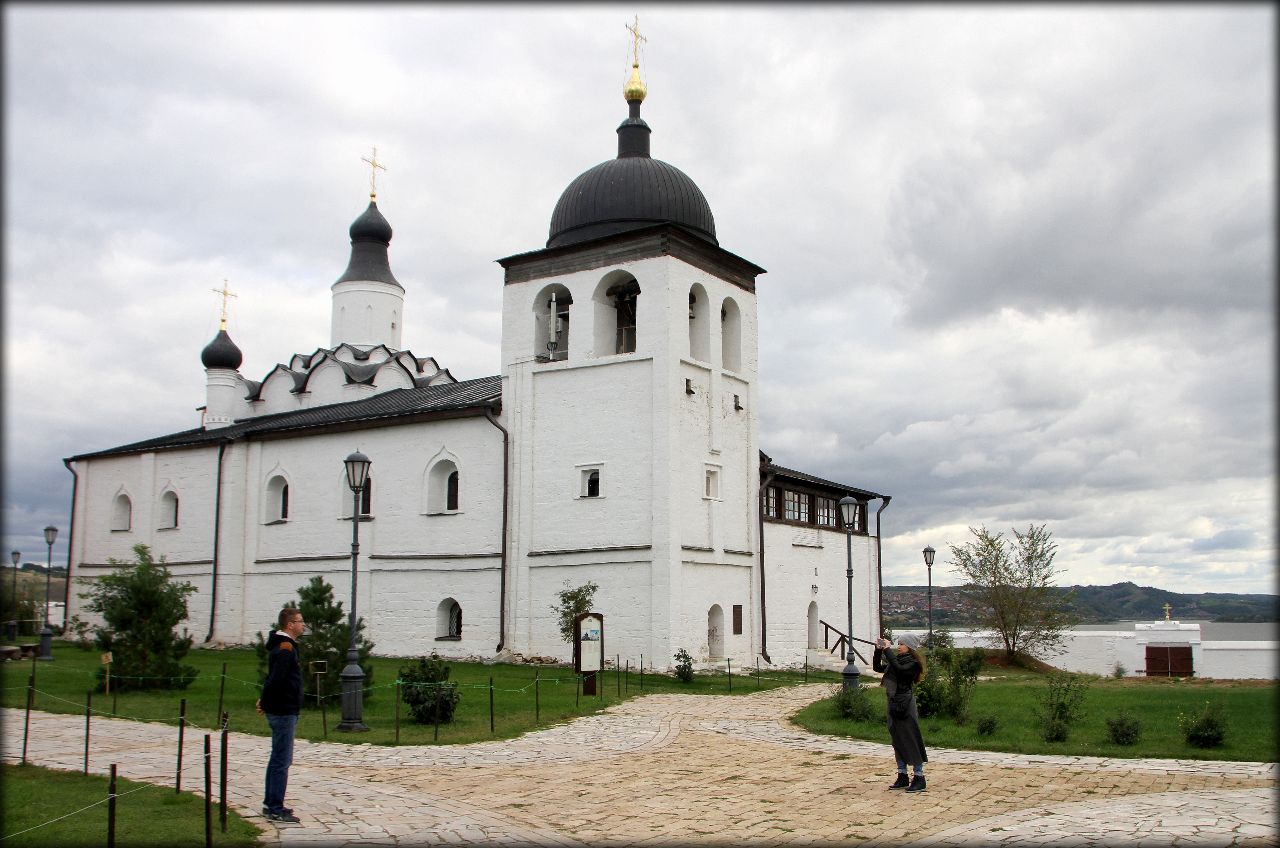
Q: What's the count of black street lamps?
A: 5